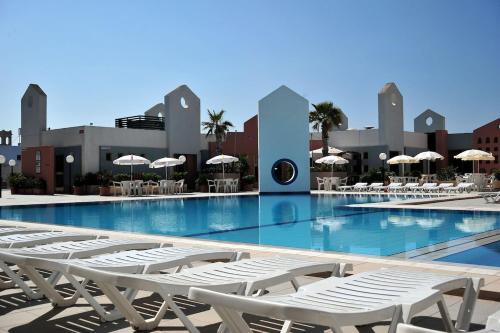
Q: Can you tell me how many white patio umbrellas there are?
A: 8